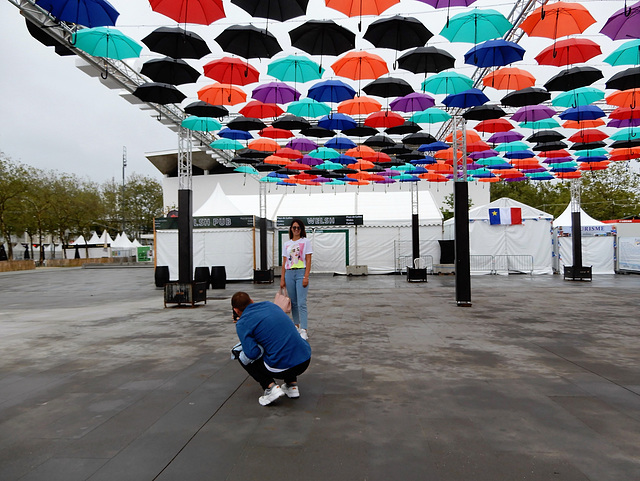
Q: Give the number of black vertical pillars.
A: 5